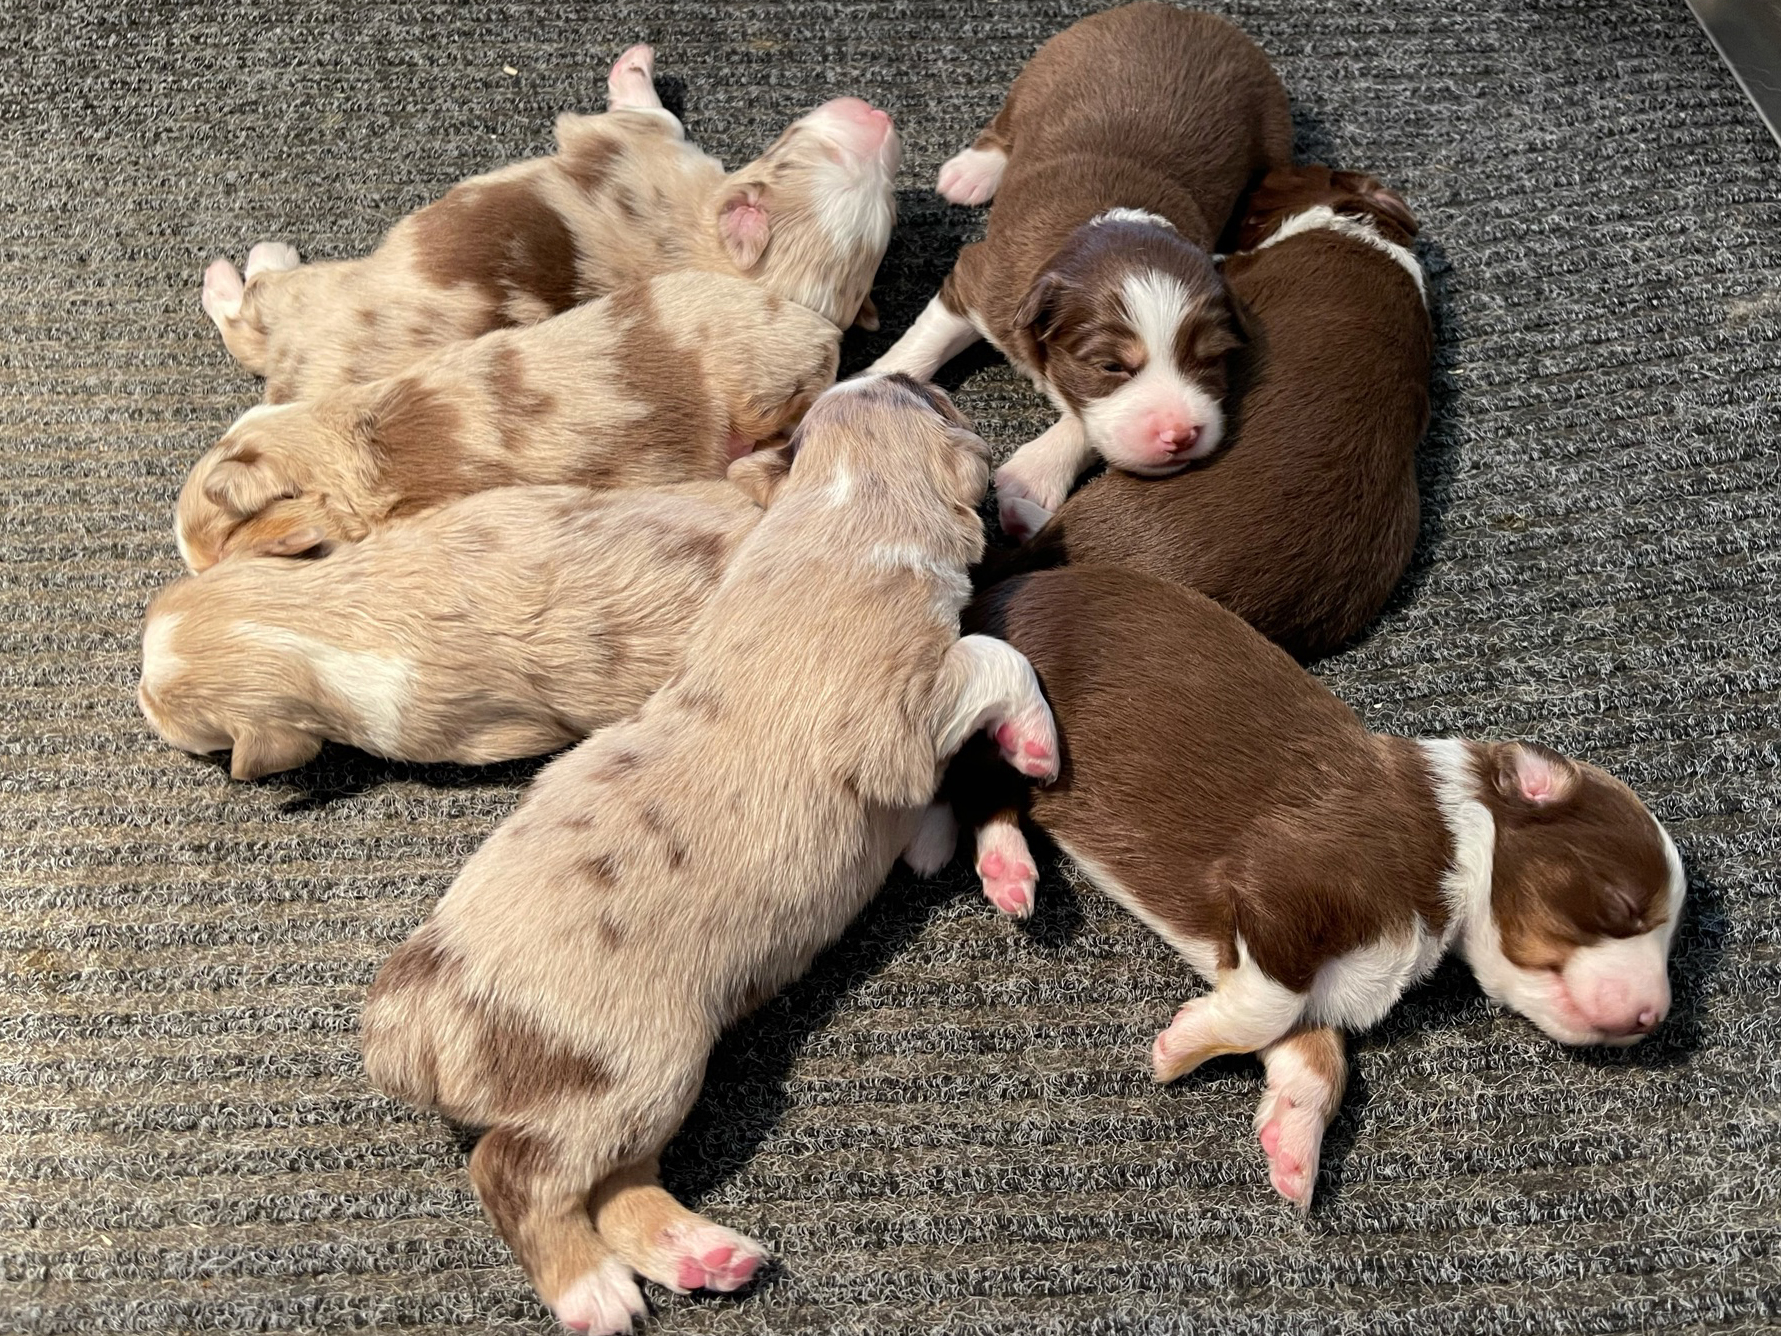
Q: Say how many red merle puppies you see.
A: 4